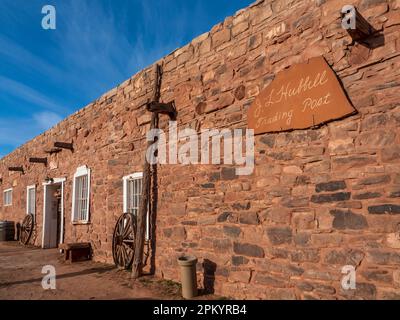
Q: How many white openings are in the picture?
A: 5